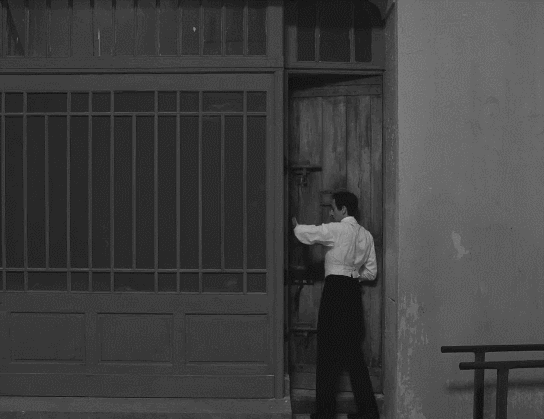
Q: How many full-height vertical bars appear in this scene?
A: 9